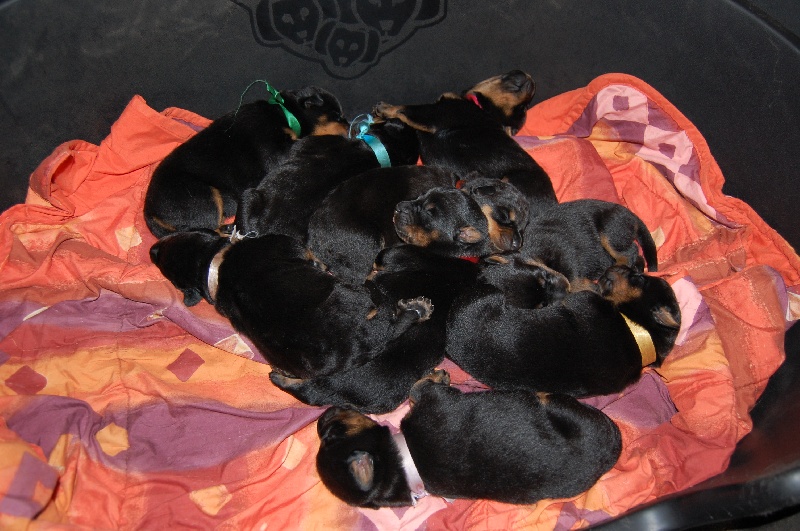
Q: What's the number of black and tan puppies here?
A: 9